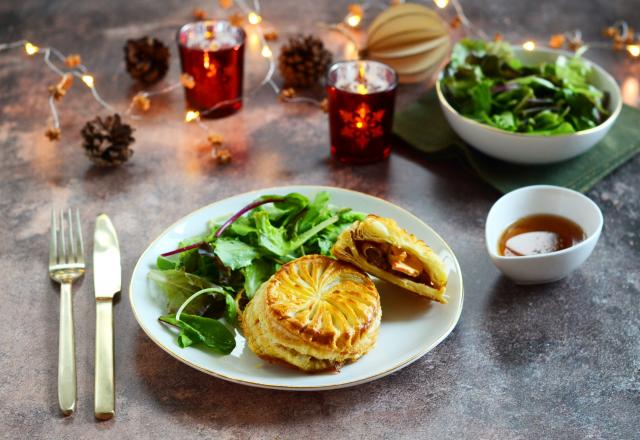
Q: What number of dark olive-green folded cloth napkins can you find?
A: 1